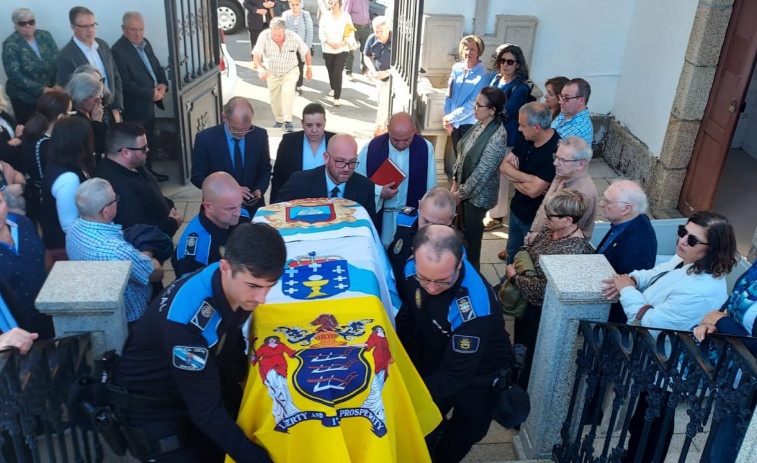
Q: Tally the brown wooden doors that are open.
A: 1